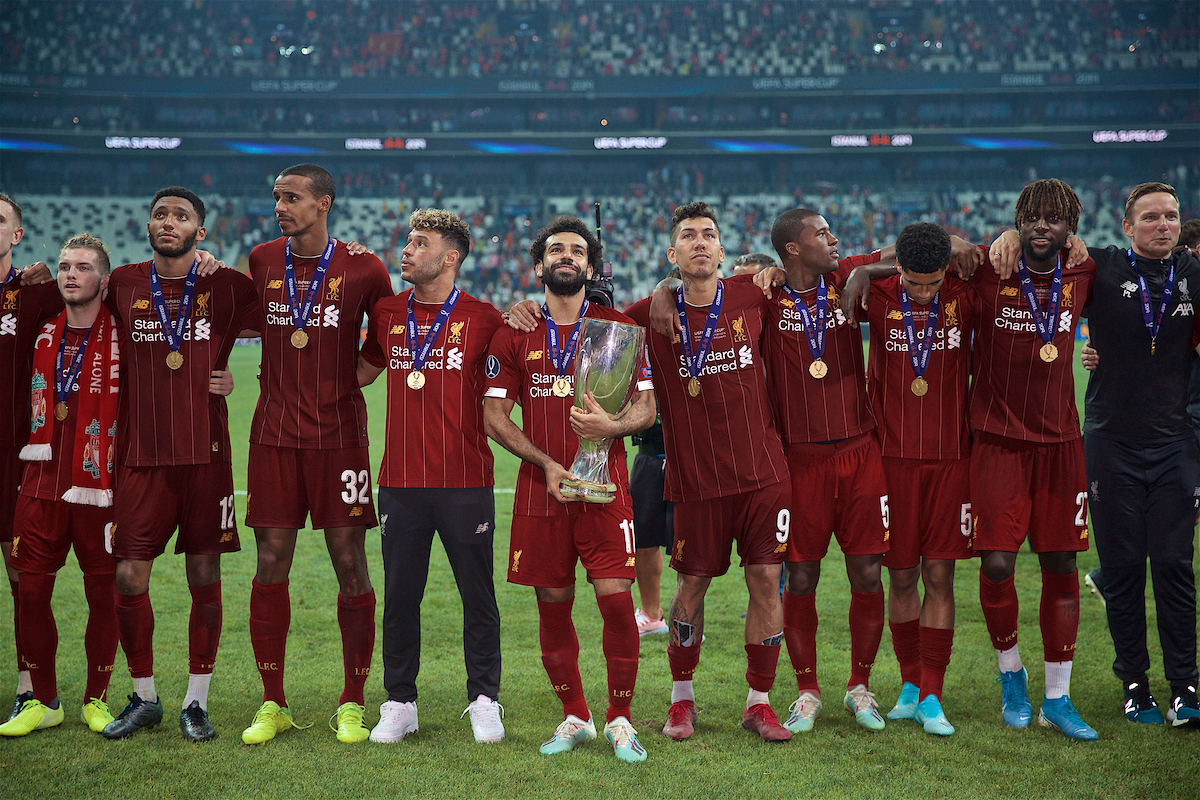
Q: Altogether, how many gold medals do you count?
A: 10